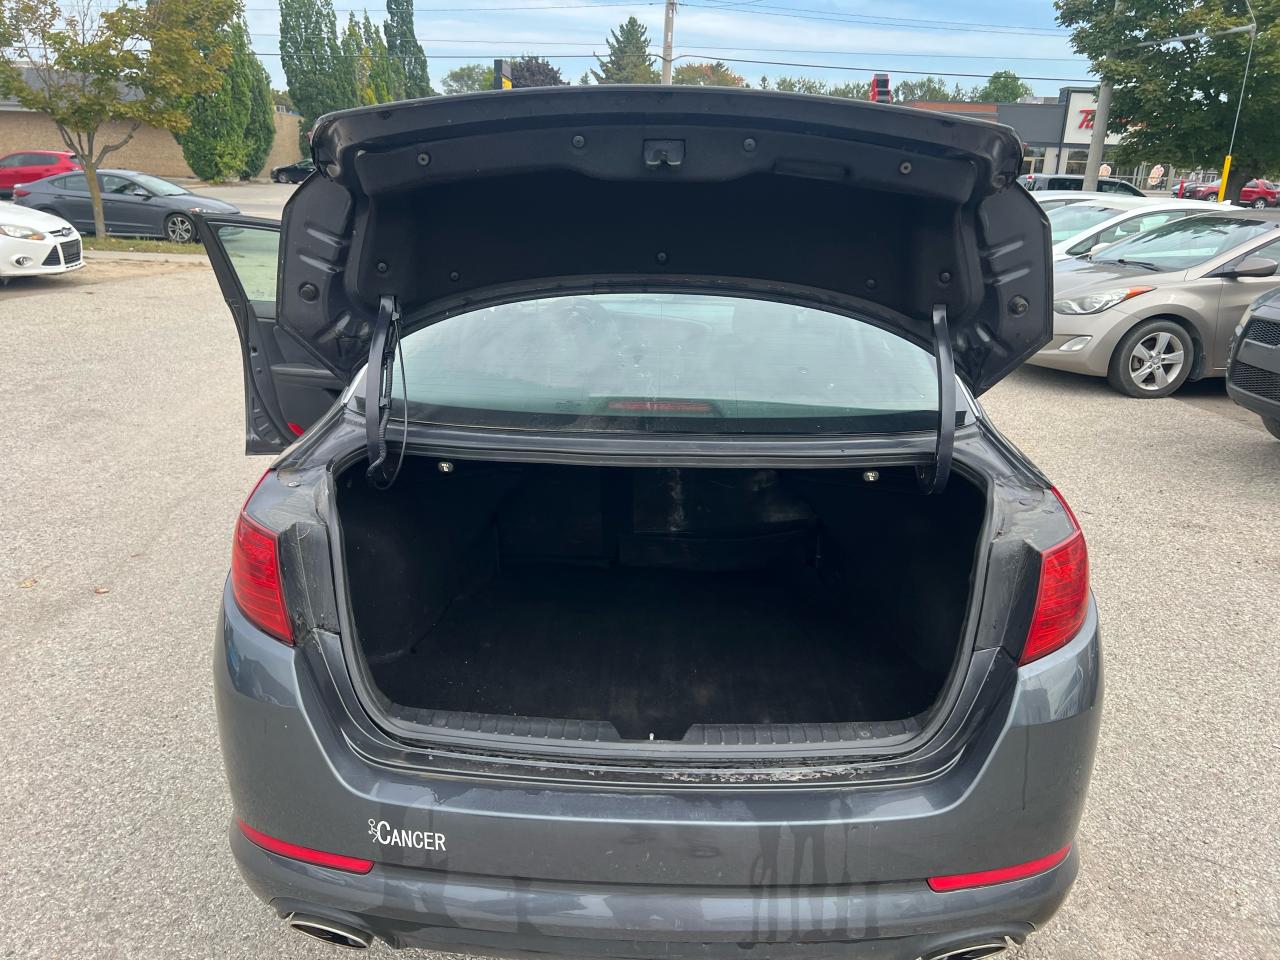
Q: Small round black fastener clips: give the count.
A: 9